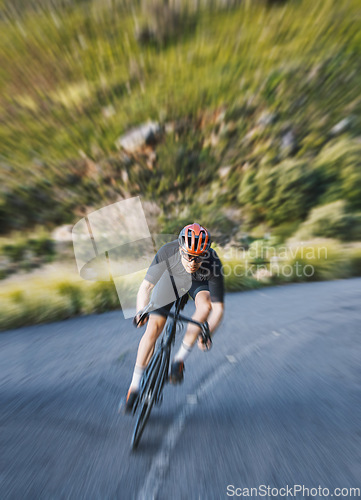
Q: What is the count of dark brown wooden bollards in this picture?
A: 0